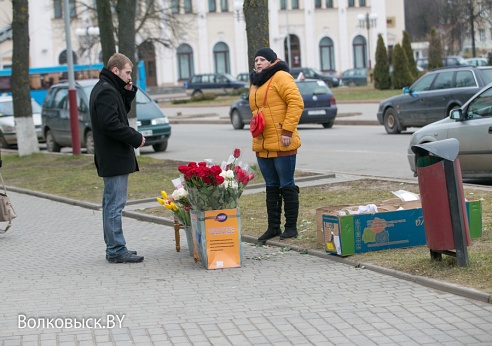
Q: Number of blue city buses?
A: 1